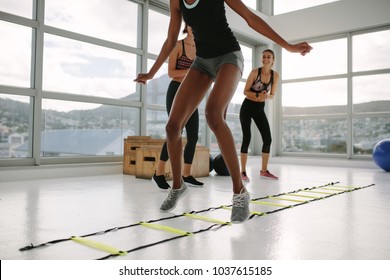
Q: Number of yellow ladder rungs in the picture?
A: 10